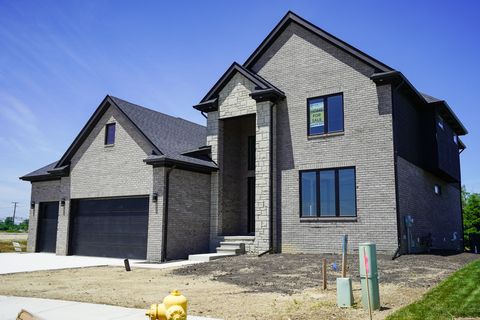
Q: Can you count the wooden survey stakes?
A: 3